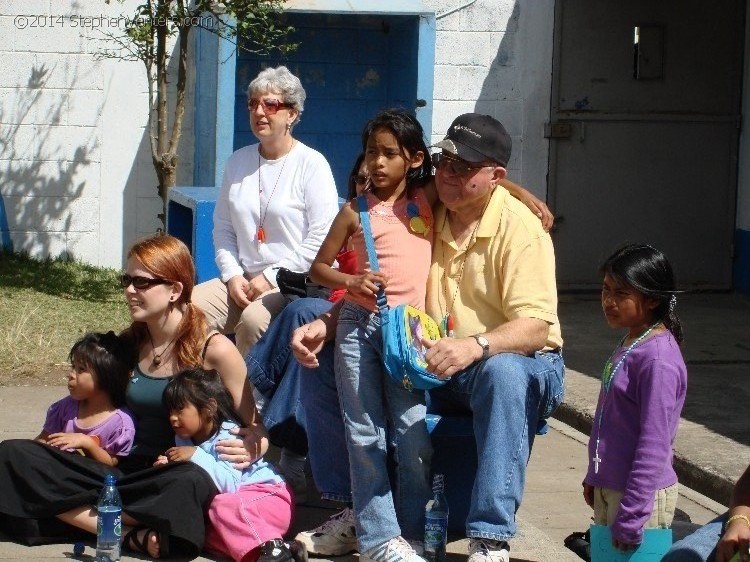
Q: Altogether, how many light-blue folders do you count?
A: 1